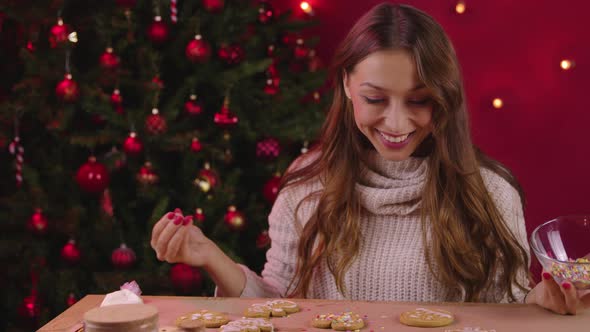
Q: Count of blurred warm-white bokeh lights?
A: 4